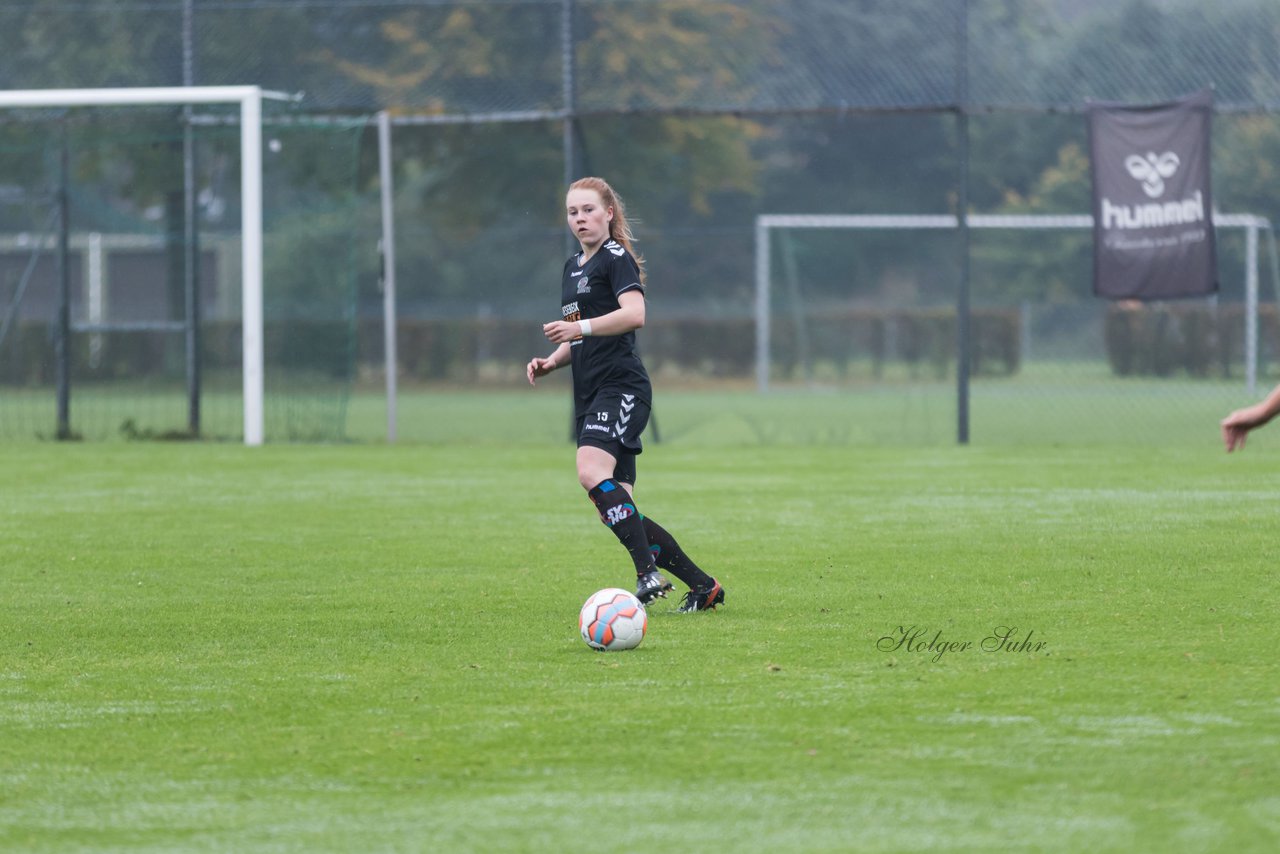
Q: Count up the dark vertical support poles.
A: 4